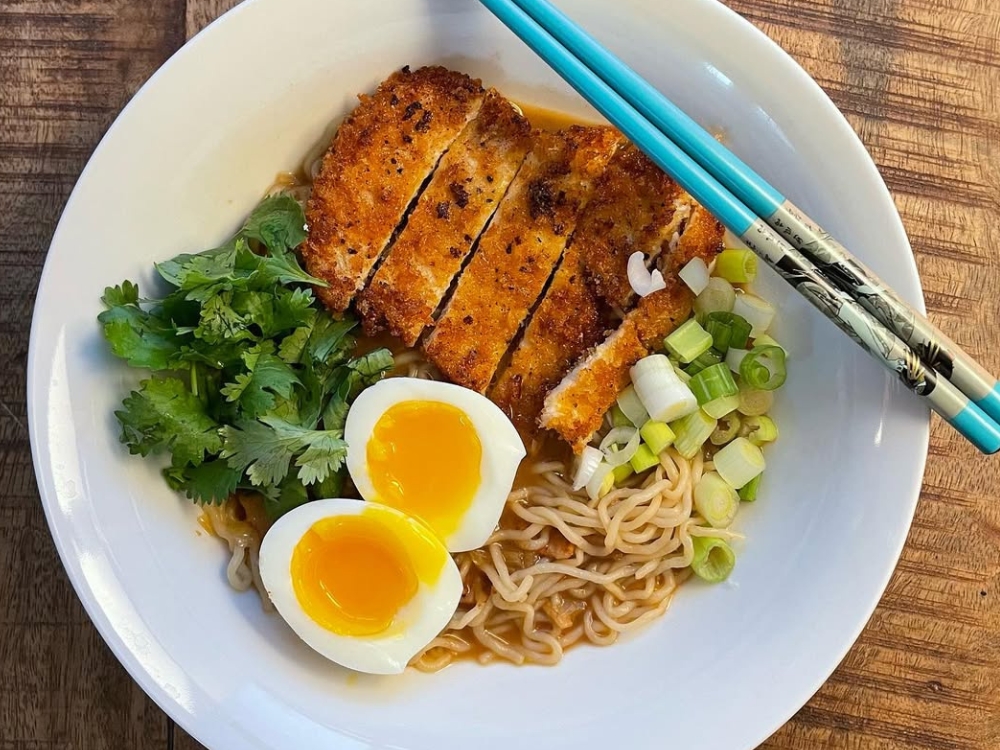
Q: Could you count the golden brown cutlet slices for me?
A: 5